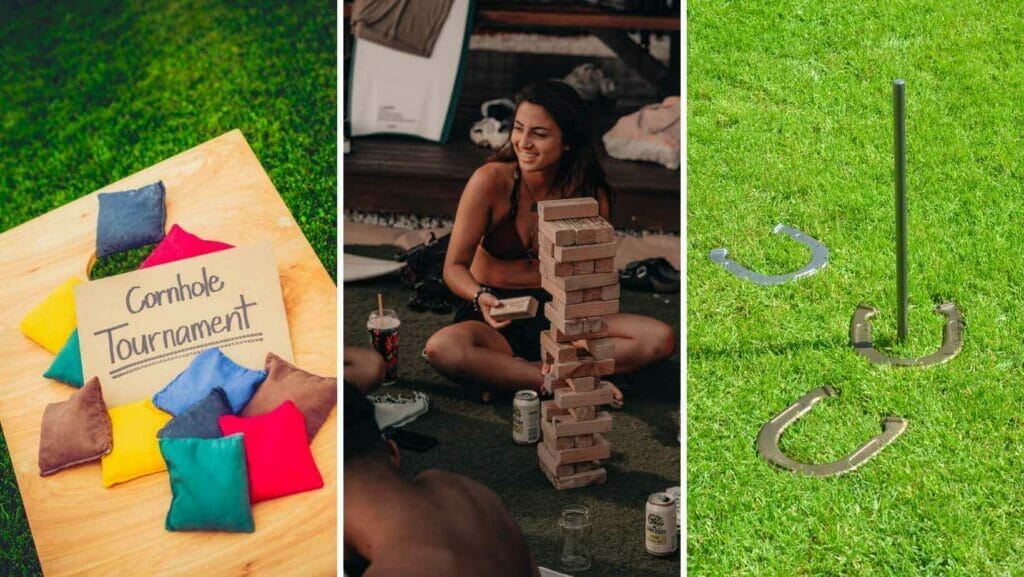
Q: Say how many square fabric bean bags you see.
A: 11